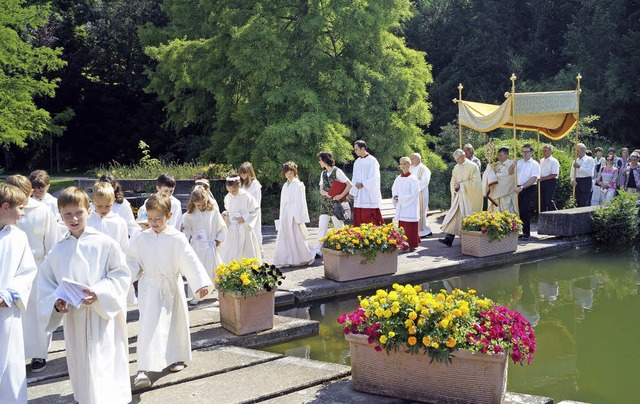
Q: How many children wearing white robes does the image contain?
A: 13